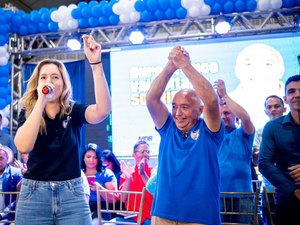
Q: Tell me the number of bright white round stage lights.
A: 3